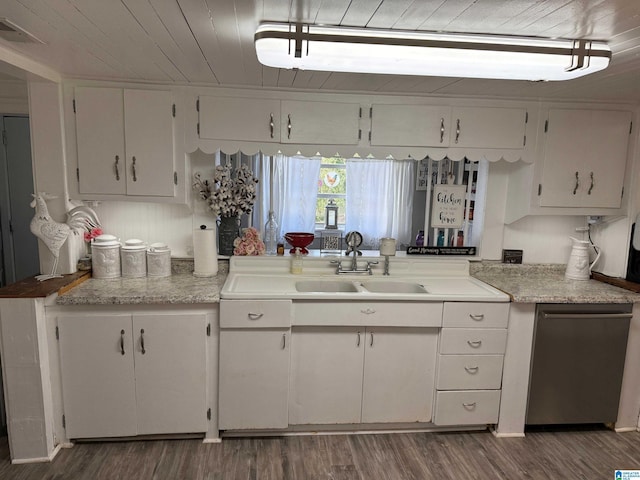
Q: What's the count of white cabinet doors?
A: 13